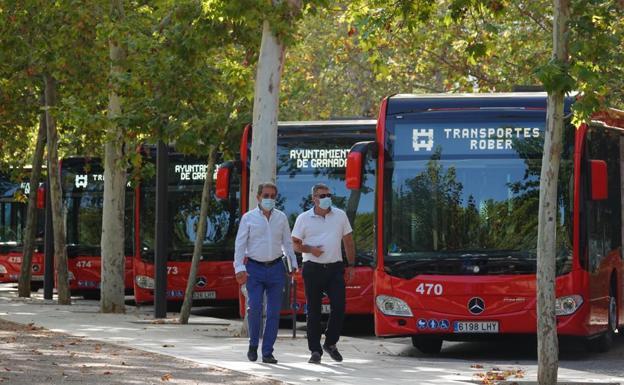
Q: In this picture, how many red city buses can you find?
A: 5